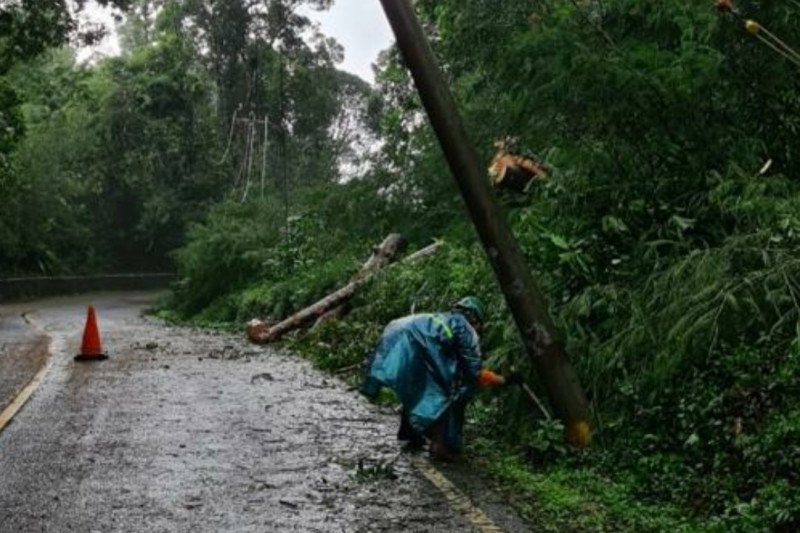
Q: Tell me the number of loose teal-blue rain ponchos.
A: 1